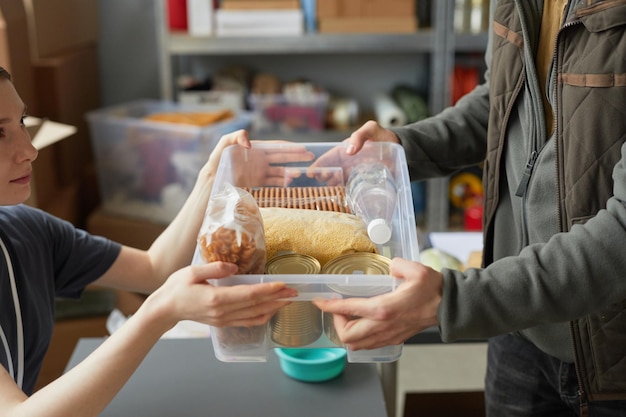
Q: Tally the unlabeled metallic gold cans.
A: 2